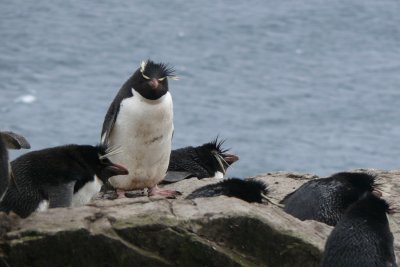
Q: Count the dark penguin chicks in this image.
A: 0